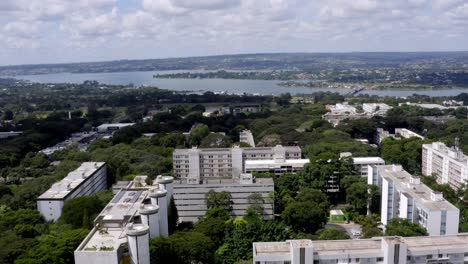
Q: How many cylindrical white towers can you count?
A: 4